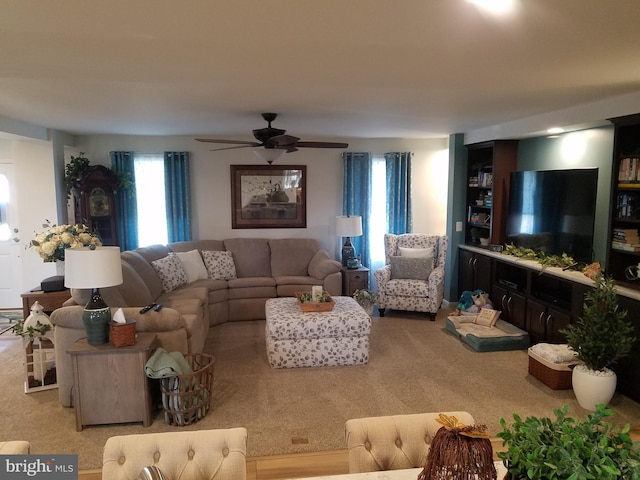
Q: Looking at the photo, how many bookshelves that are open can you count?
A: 2